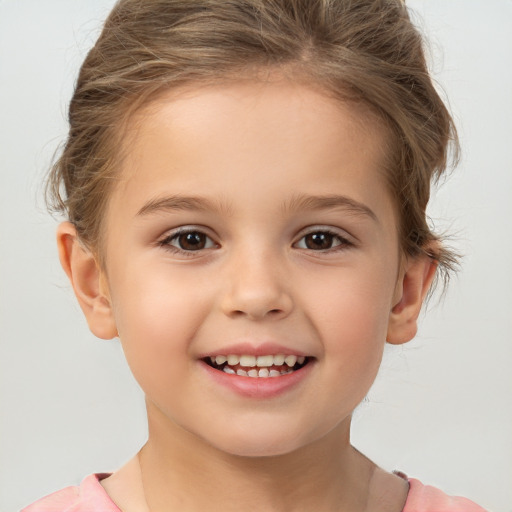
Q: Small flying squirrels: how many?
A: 0